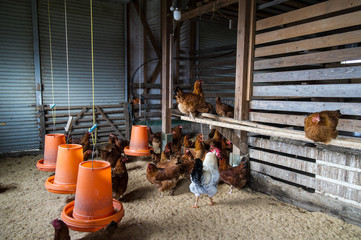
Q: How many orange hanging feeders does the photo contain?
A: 4